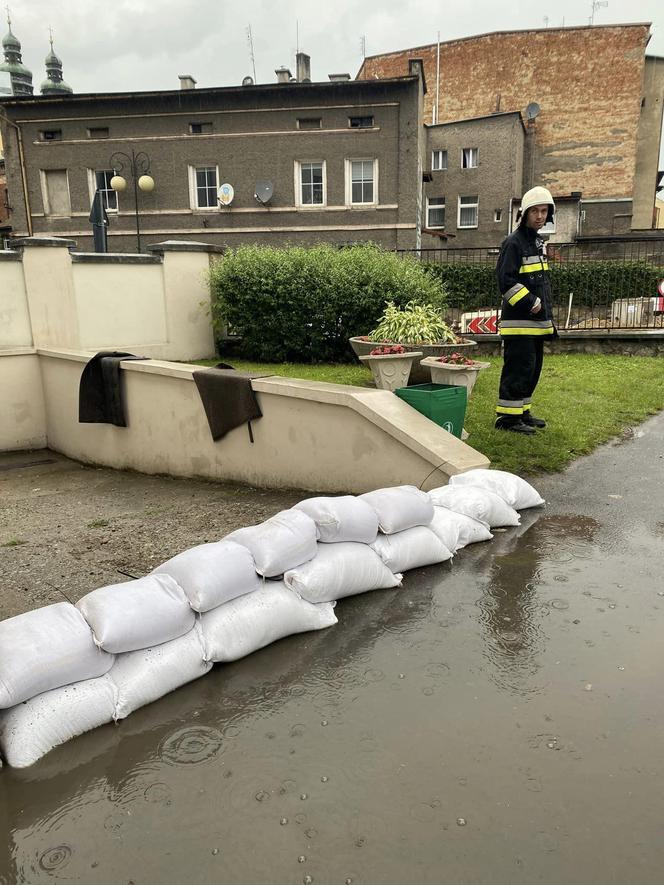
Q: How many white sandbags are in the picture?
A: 14